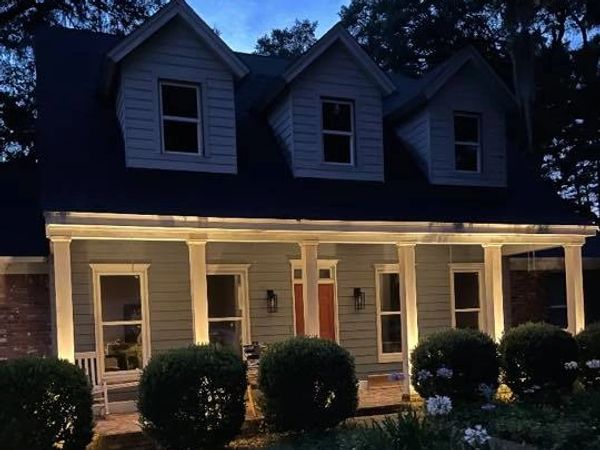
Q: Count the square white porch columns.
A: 6